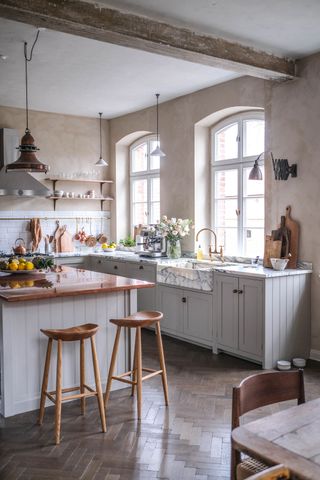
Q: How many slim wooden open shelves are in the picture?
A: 2